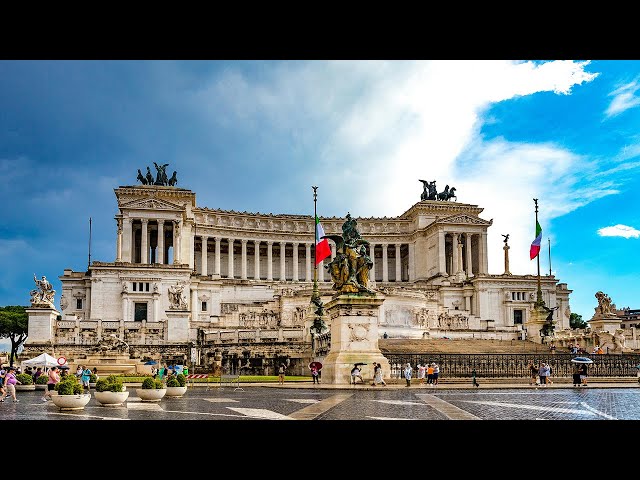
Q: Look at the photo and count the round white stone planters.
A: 4